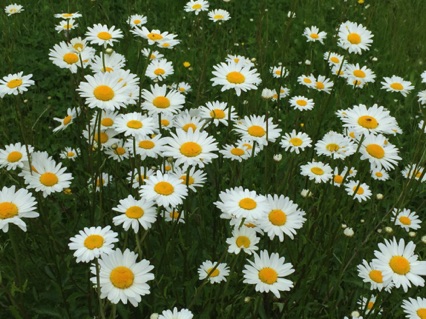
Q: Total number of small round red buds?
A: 0